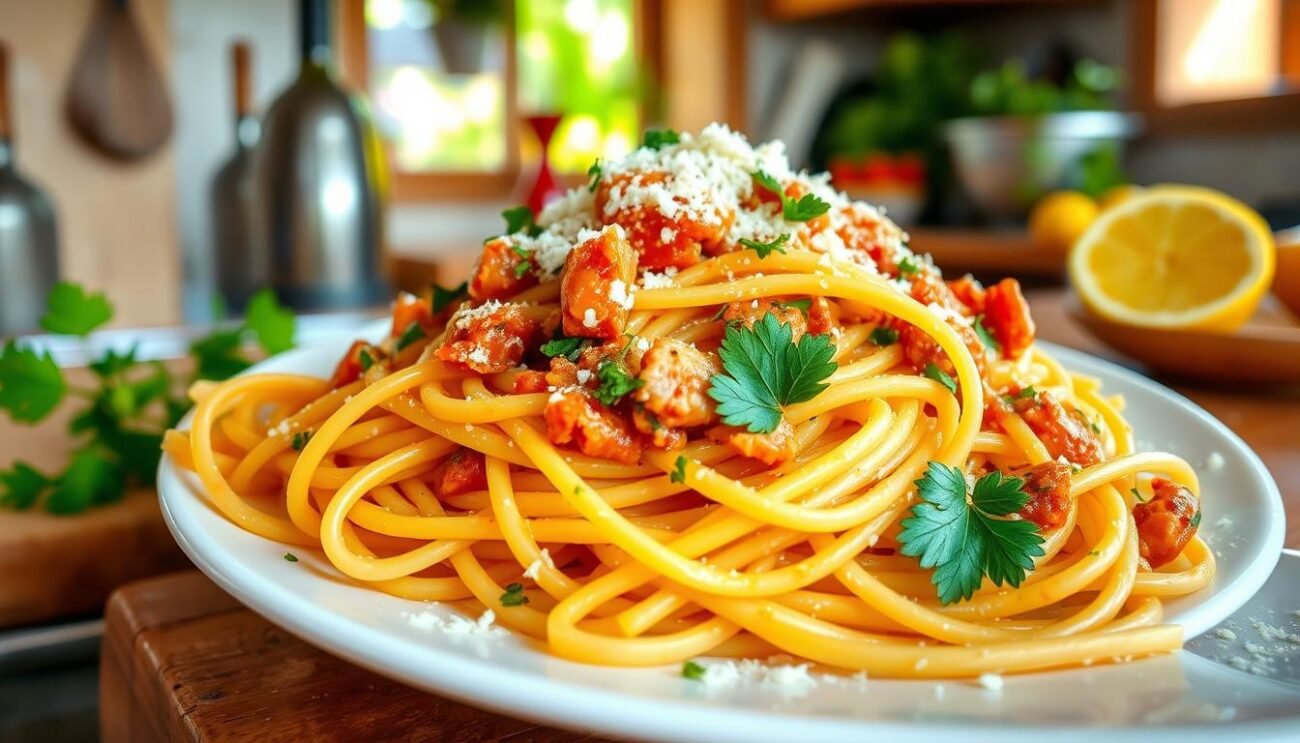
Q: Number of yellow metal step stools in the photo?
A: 0